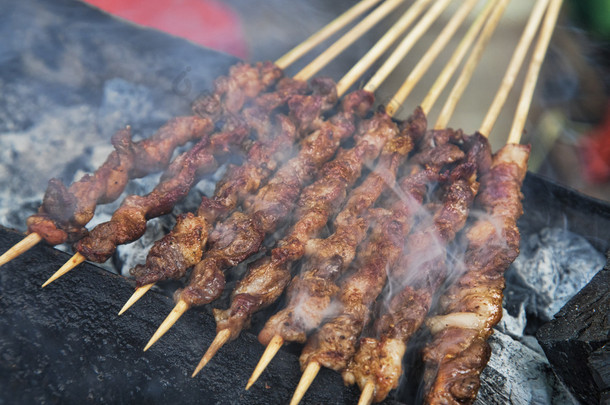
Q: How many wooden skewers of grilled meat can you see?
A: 9